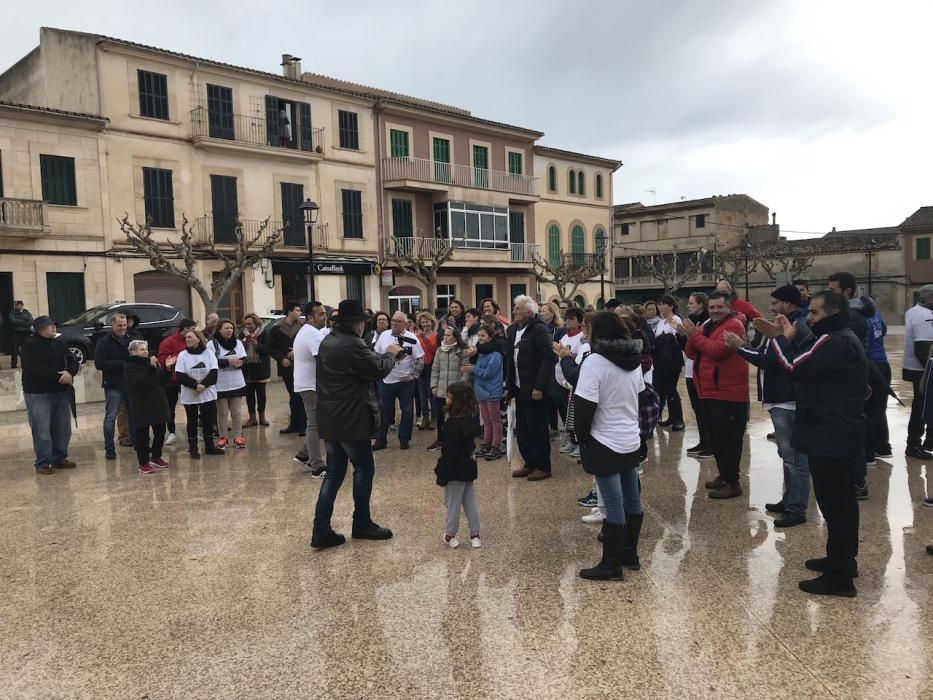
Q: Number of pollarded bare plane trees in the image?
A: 6